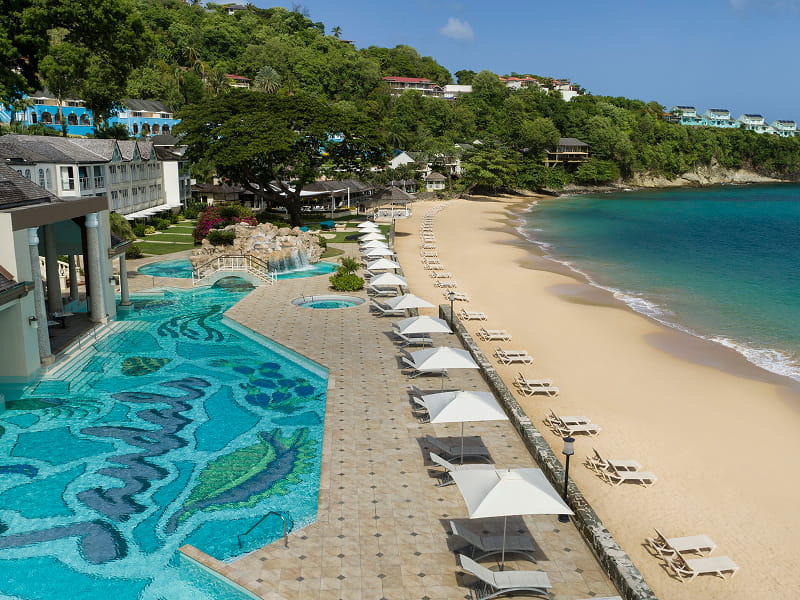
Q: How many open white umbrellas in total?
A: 12